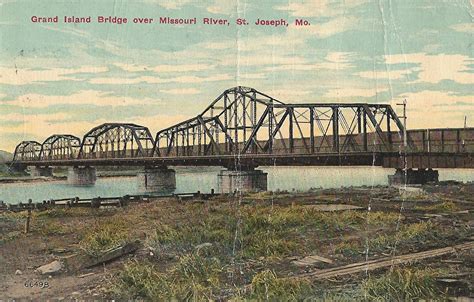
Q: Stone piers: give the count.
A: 5